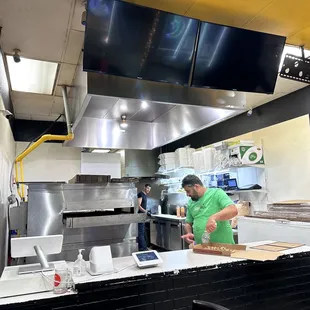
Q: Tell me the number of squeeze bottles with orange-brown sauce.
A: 2